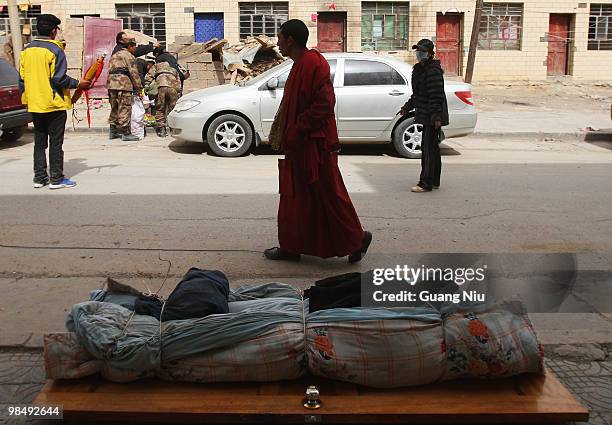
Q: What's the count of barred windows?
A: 6